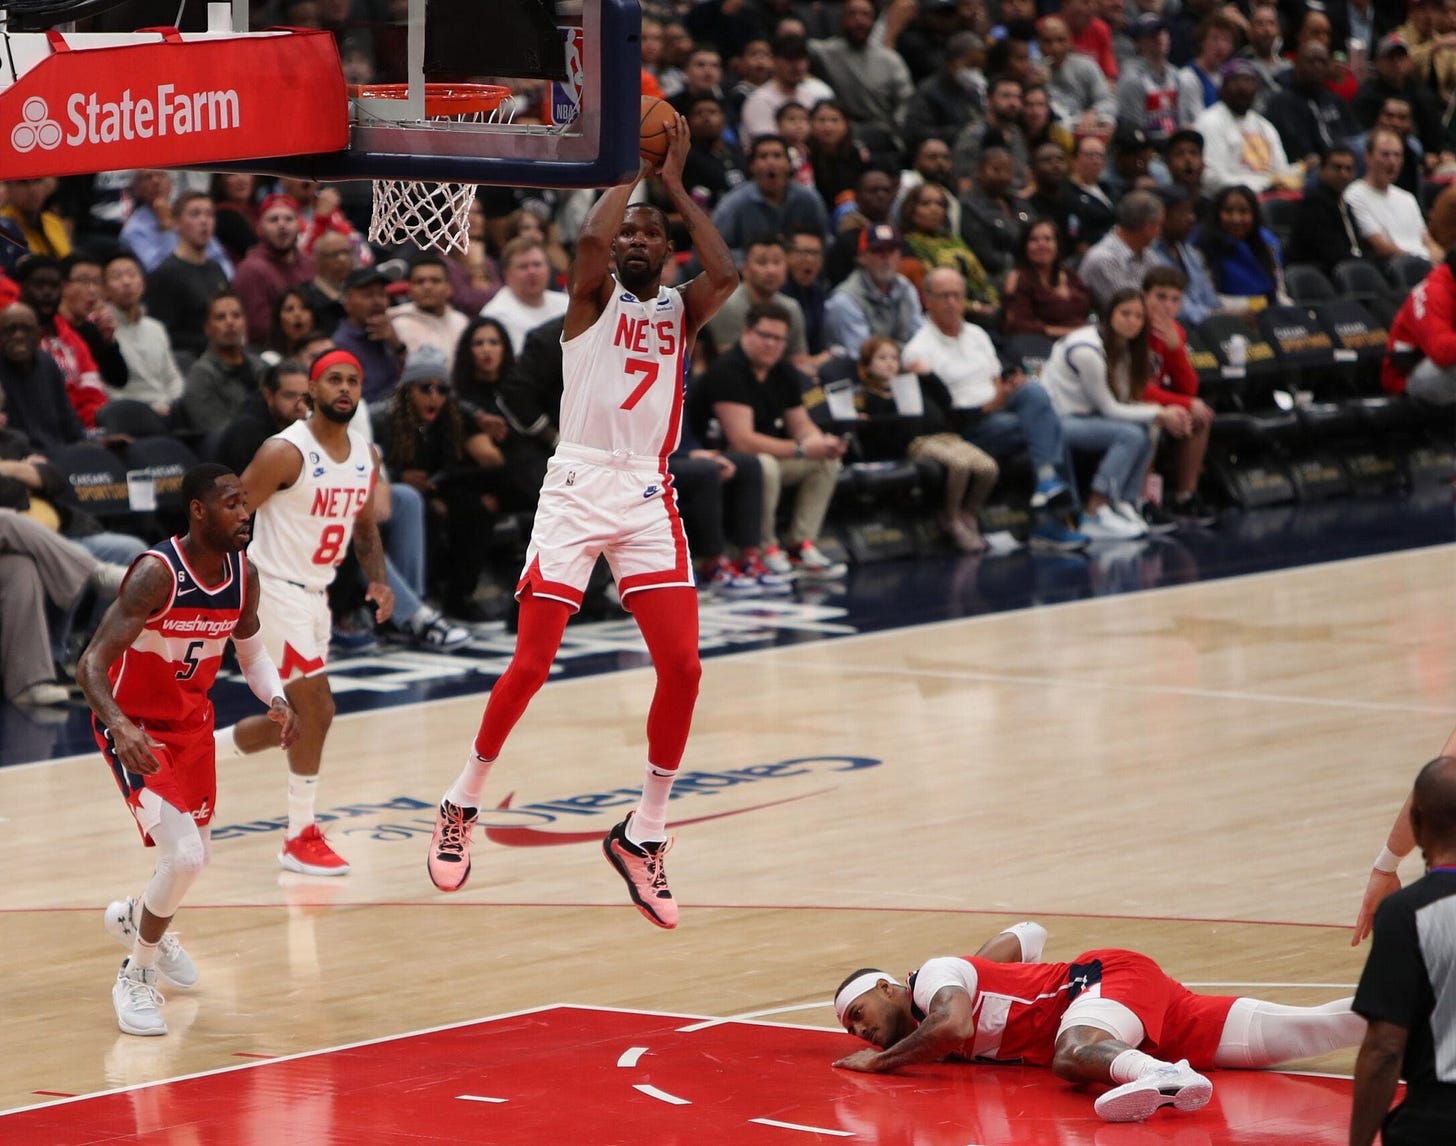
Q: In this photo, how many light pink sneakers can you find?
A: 2